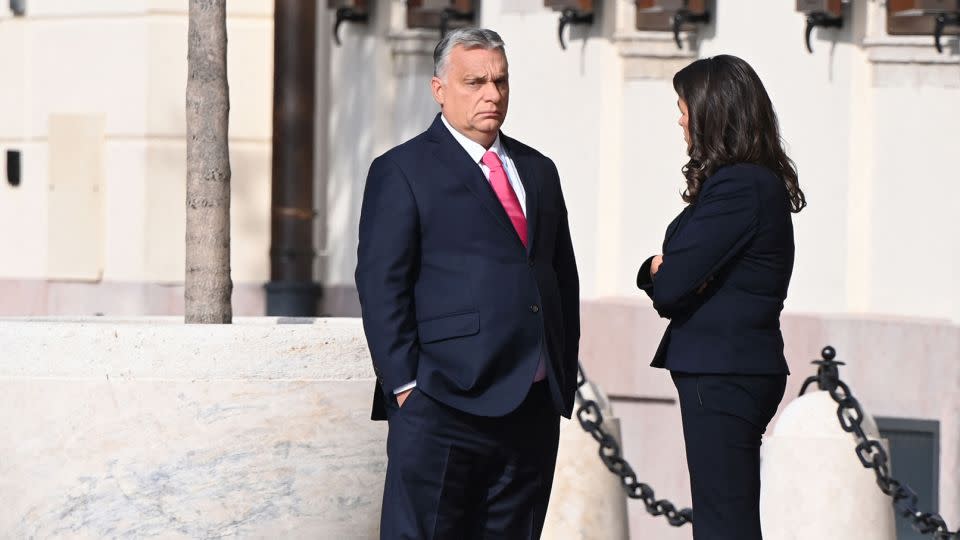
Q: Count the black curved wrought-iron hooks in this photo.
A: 6